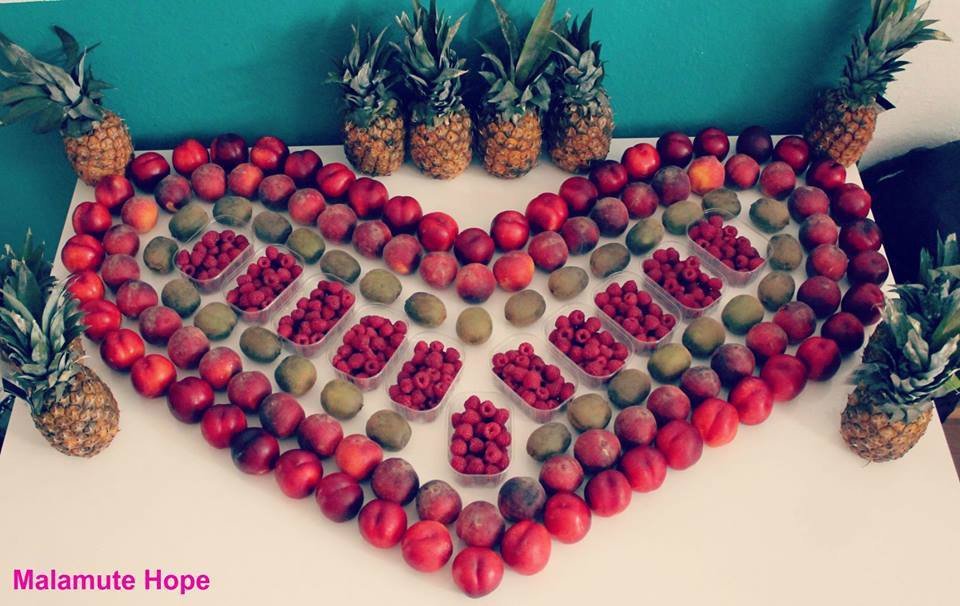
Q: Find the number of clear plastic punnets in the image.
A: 11